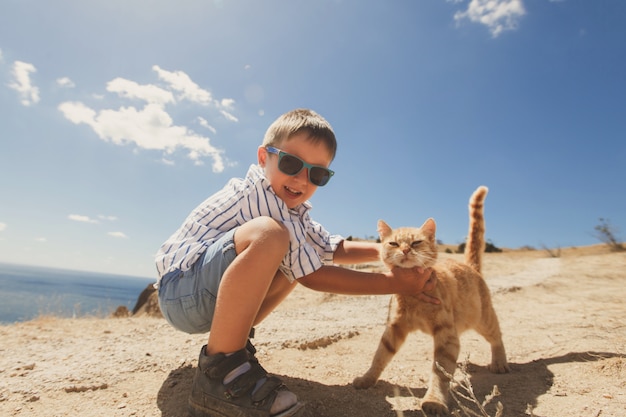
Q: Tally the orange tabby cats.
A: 1